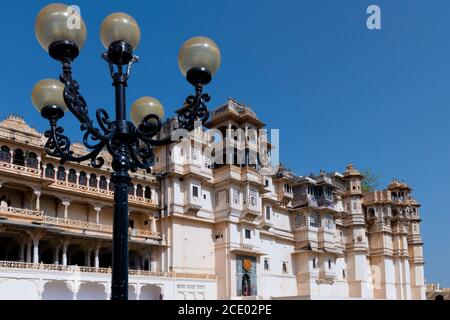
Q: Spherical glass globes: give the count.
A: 5